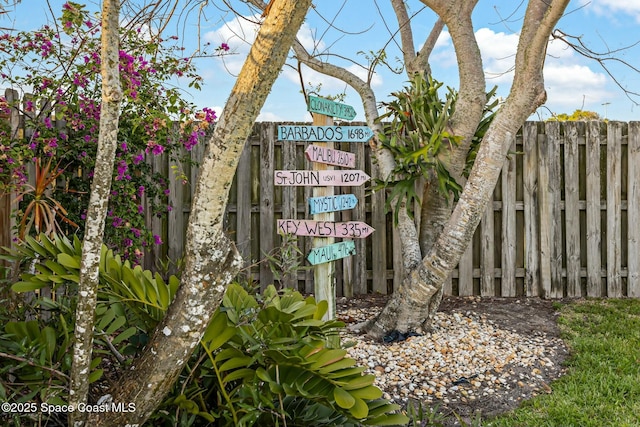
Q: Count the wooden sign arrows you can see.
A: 7